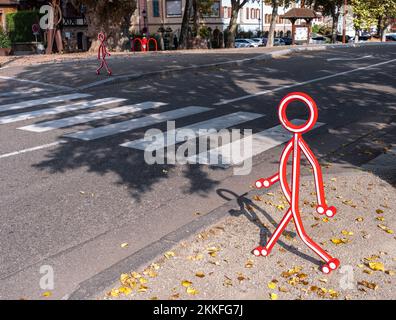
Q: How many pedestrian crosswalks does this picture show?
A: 1